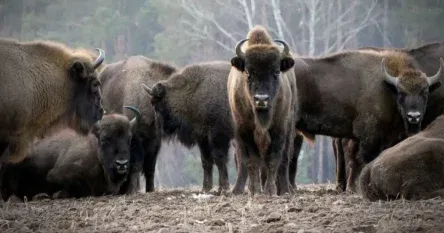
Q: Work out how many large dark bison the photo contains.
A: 8